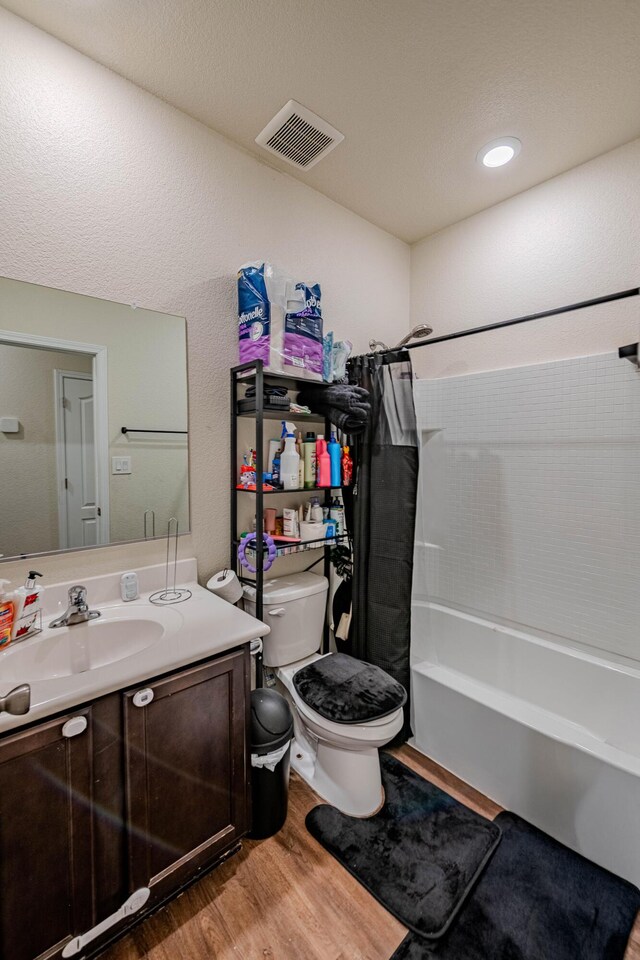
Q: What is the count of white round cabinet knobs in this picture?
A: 2